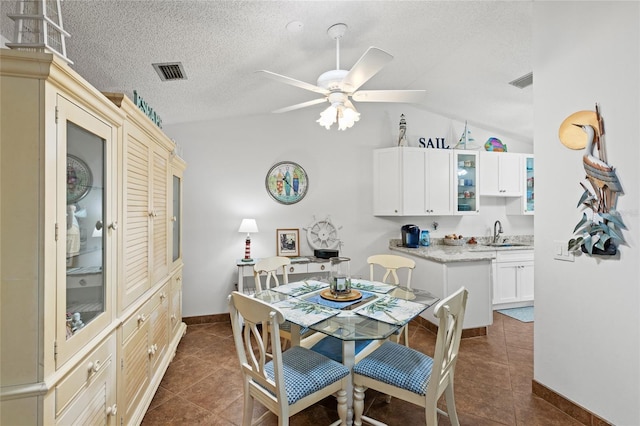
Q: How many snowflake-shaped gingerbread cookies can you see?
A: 0